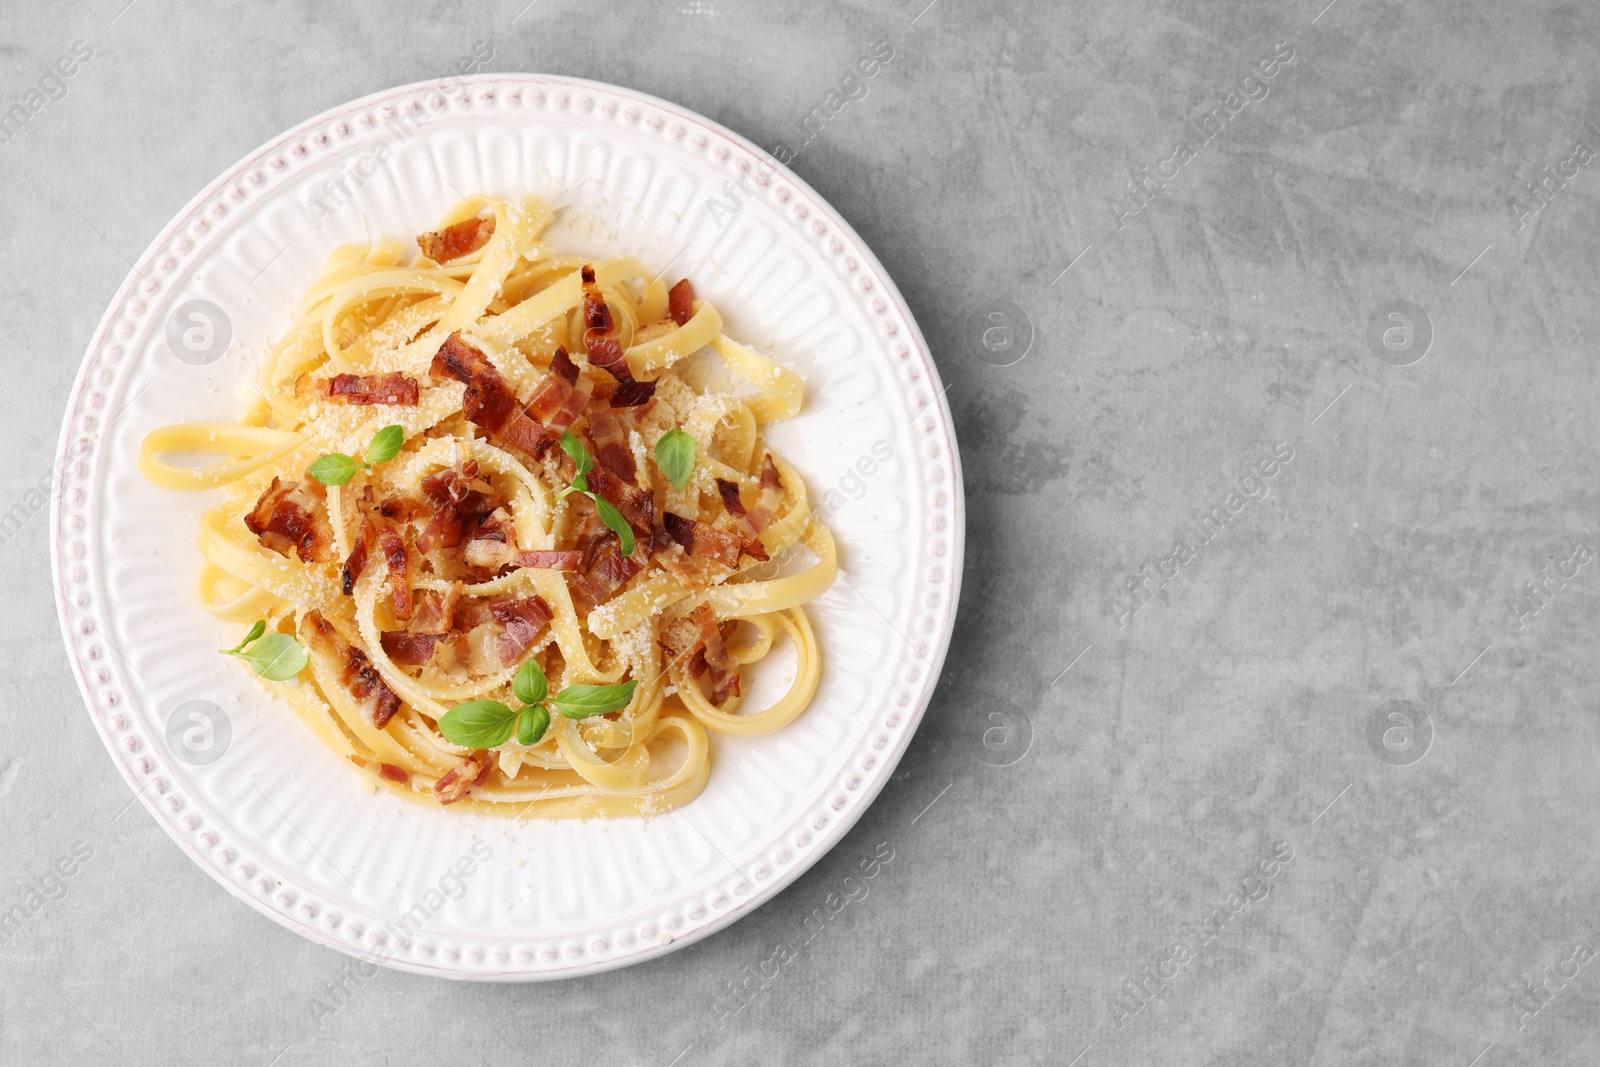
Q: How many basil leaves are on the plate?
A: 12